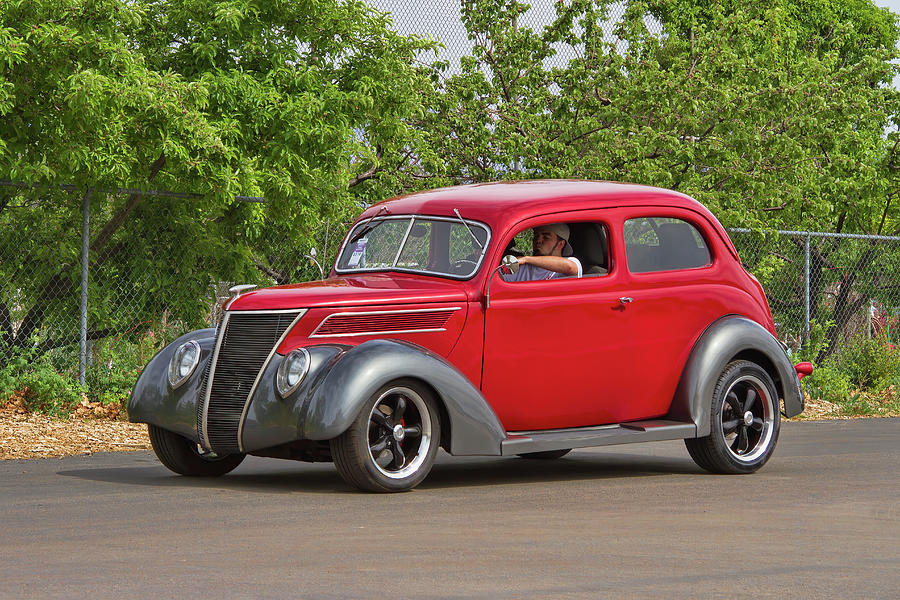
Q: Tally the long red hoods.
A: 1